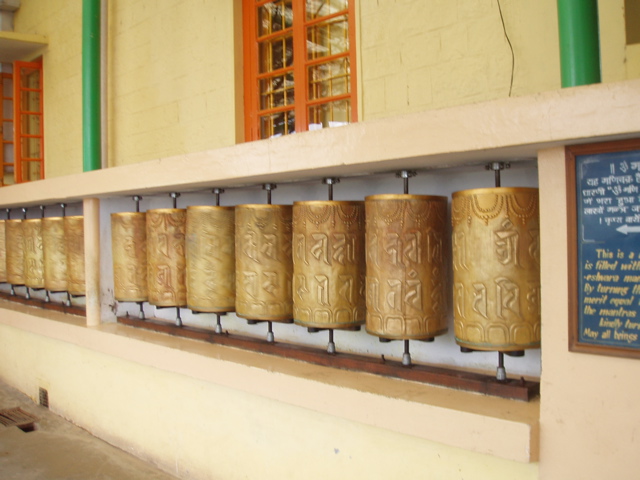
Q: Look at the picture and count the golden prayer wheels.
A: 12